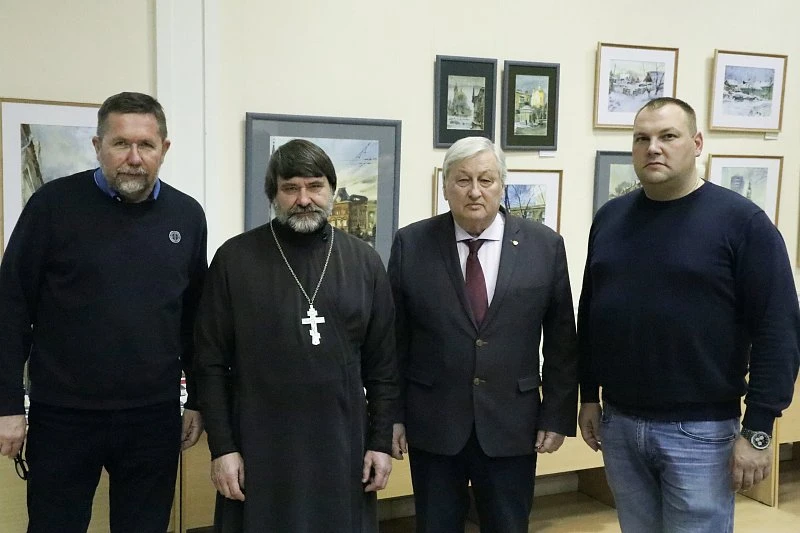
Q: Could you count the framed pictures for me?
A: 9